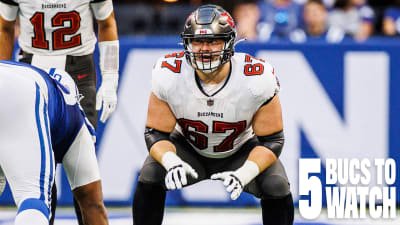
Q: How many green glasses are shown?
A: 0